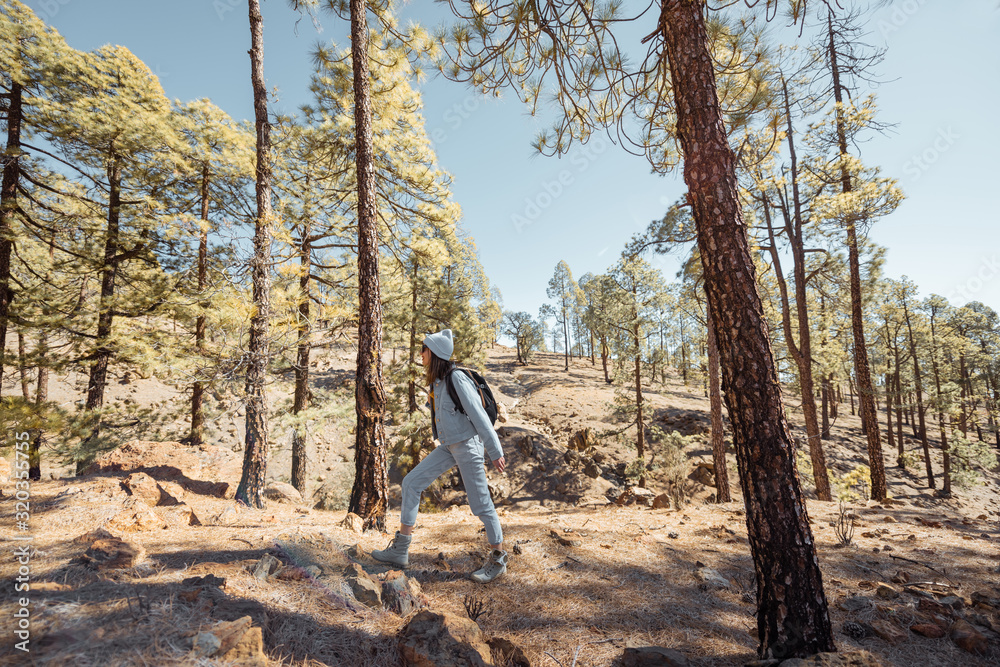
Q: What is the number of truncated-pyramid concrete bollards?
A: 0